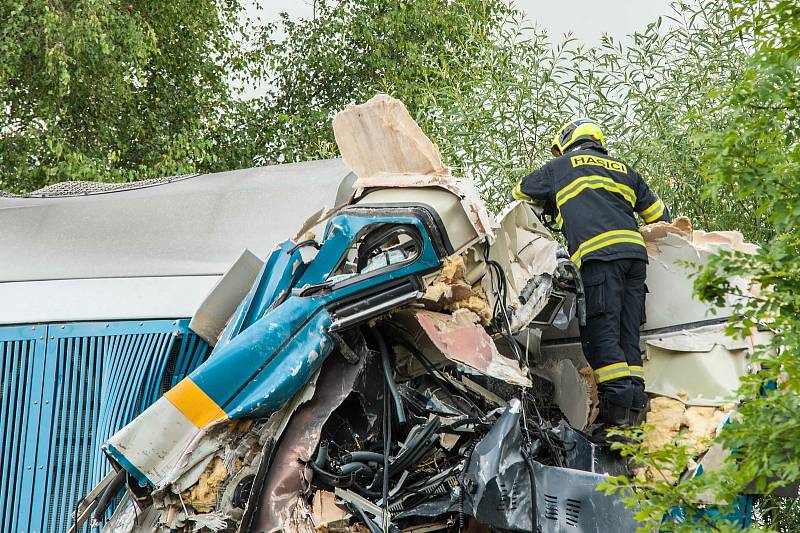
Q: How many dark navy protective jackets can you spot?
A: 1